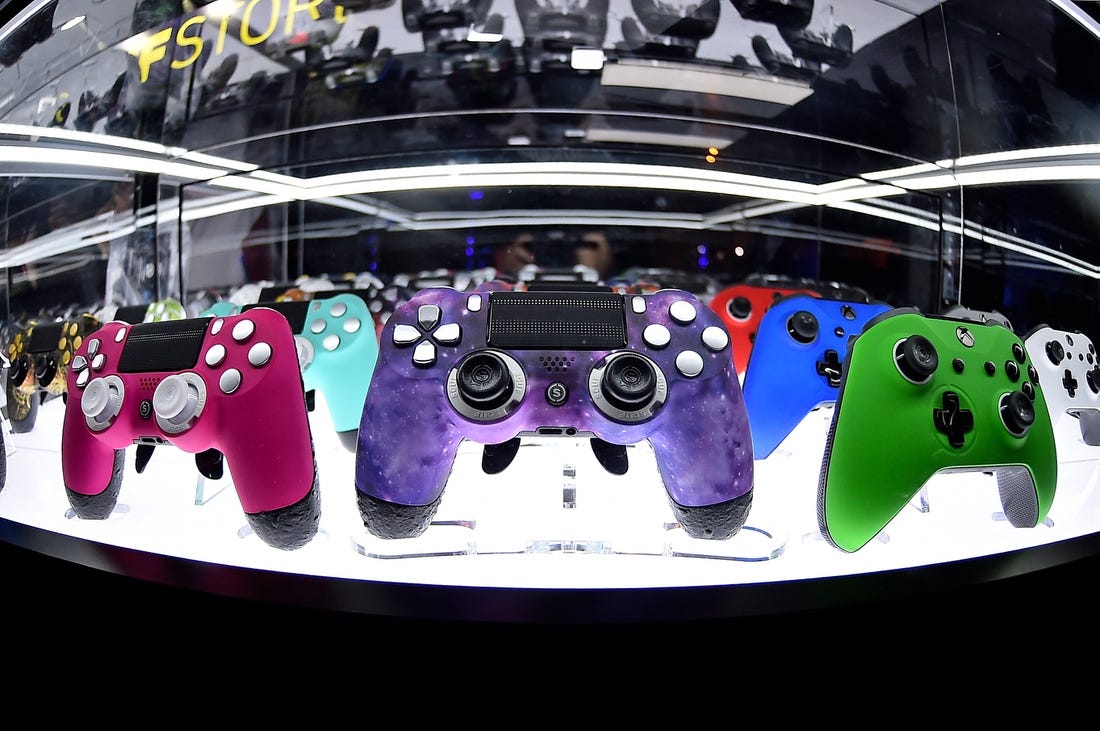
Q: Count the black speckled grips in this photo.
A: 4